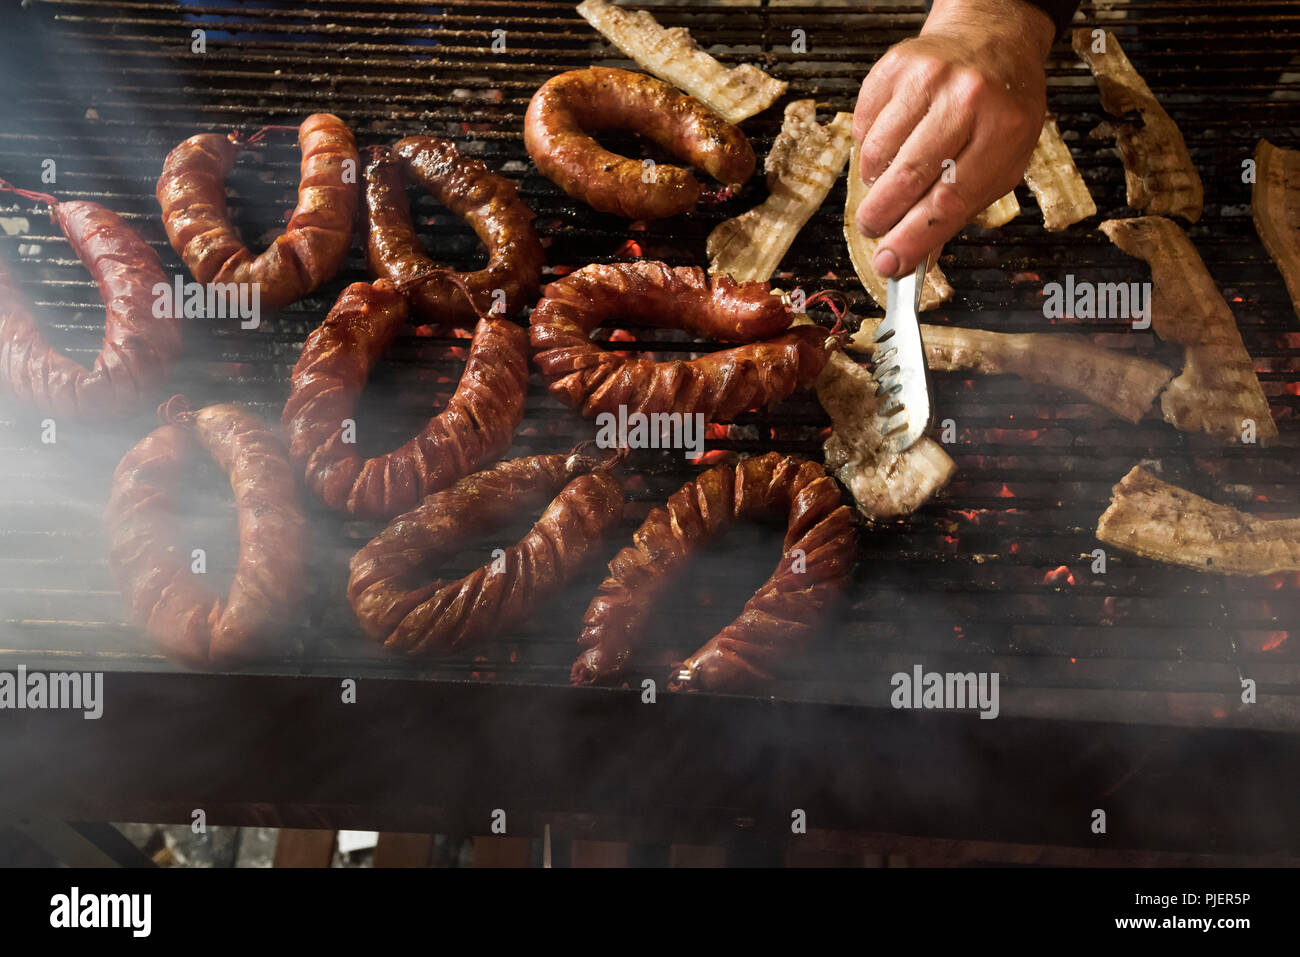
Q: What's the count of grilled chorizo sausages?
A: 9